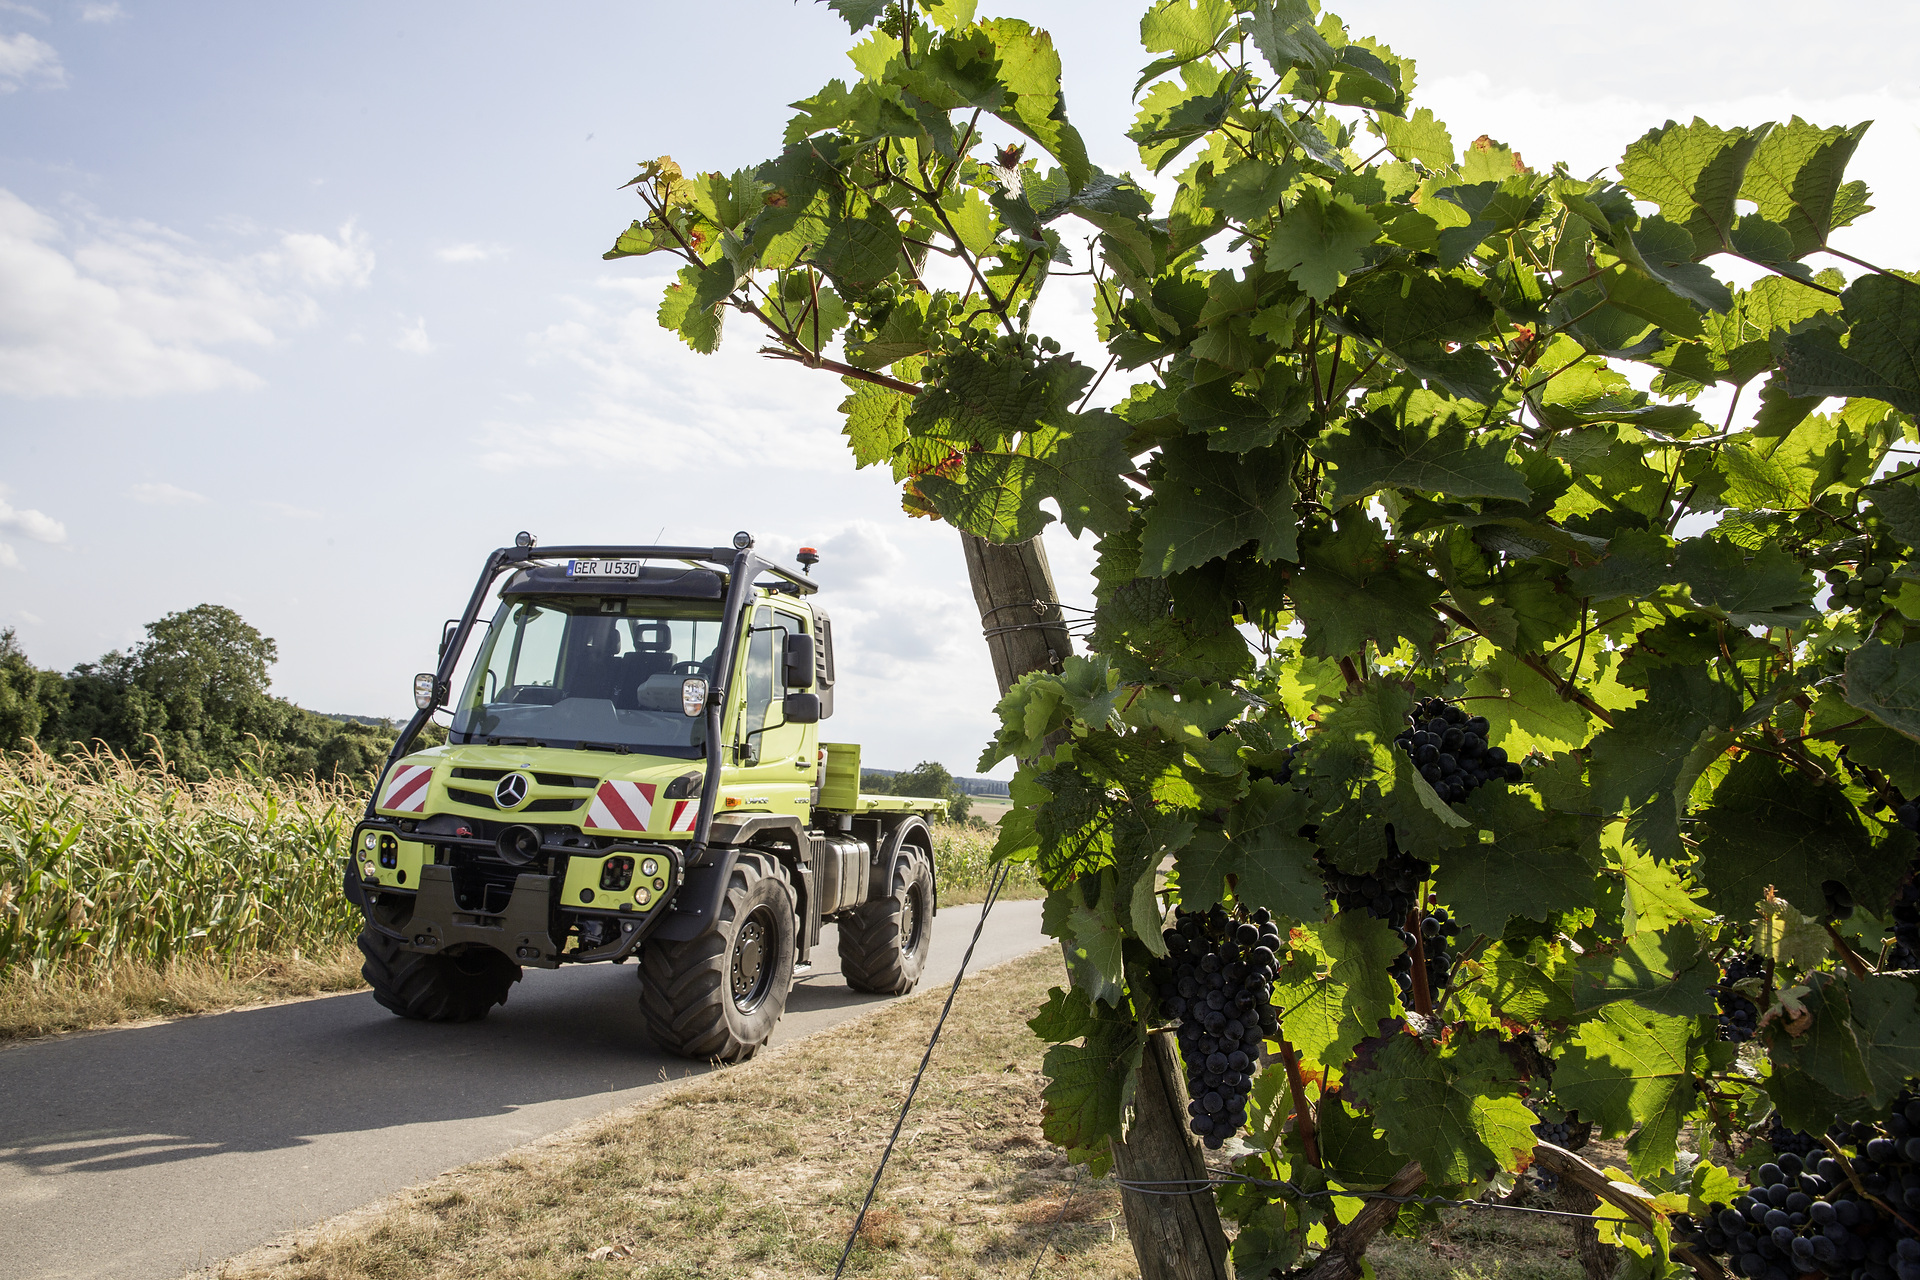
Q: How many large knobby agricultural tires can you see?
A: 3